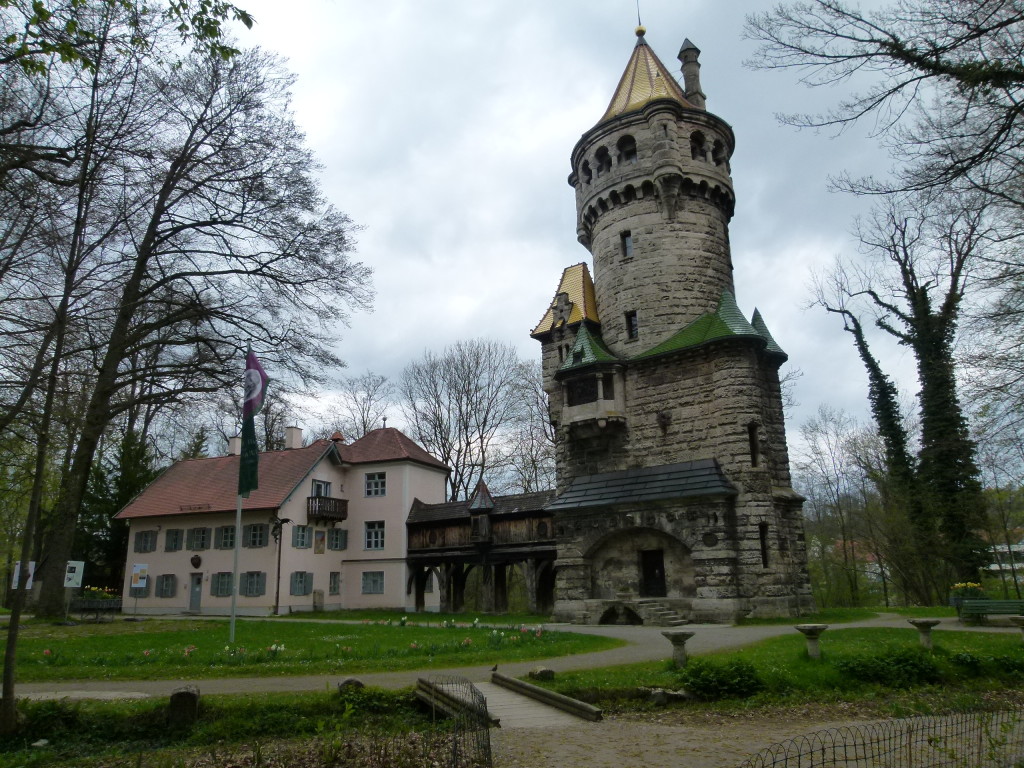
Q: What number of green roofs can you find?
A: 3